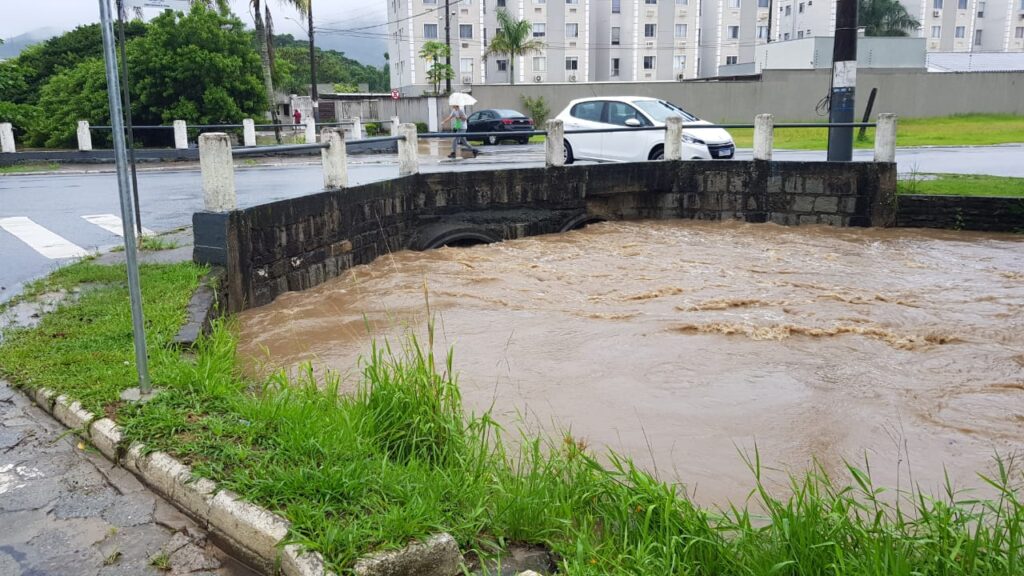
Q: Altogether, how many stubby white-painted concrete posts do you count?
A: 14